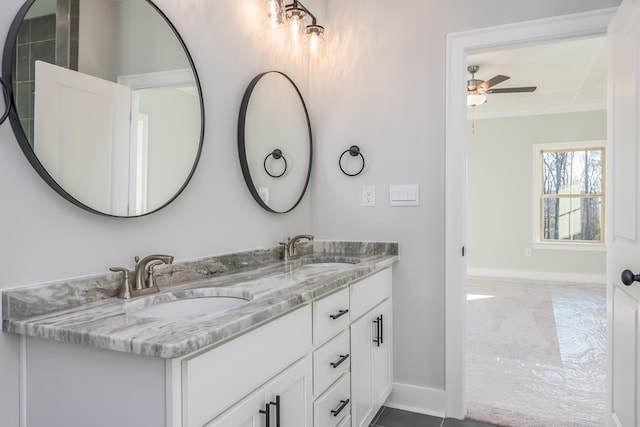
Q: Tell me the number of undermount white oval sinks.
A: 2